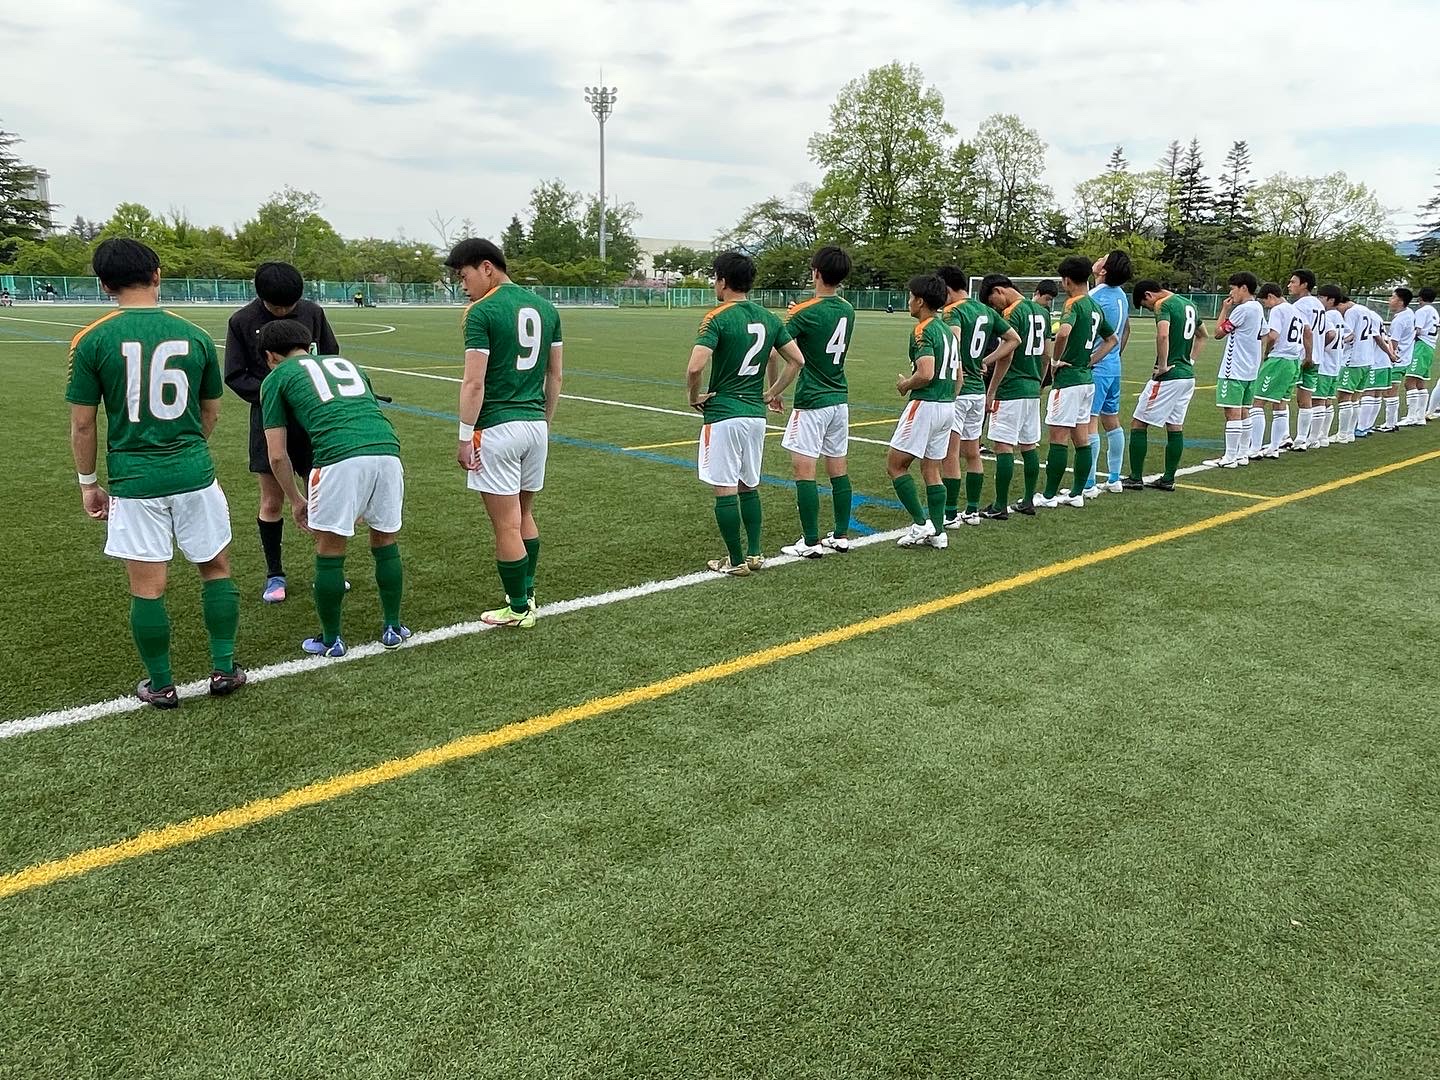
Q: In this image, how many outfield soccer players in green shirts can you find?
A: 10